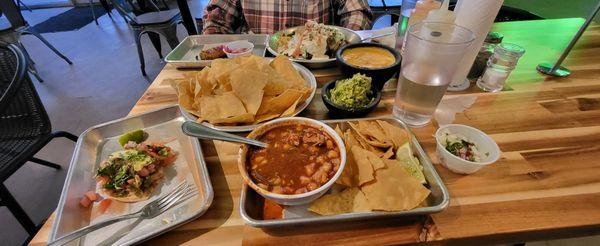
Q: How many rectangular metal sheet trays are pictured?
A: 3